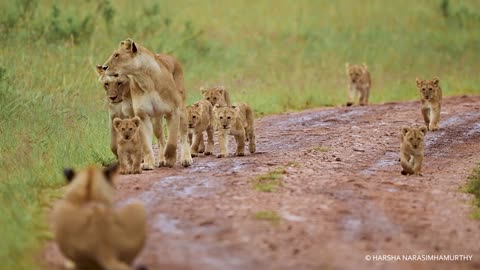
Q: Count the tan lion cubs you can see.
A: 7